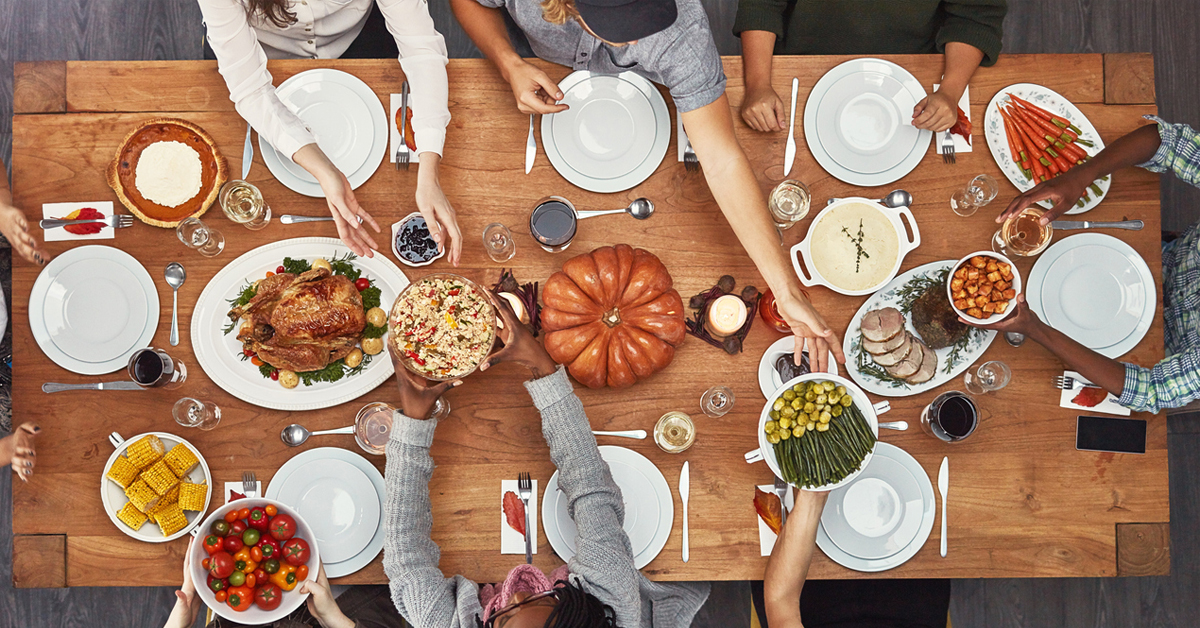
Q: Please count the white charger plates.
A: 8